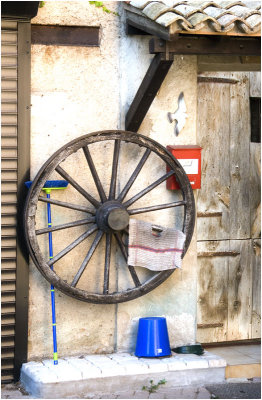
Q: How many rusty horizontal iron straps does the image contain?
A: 4